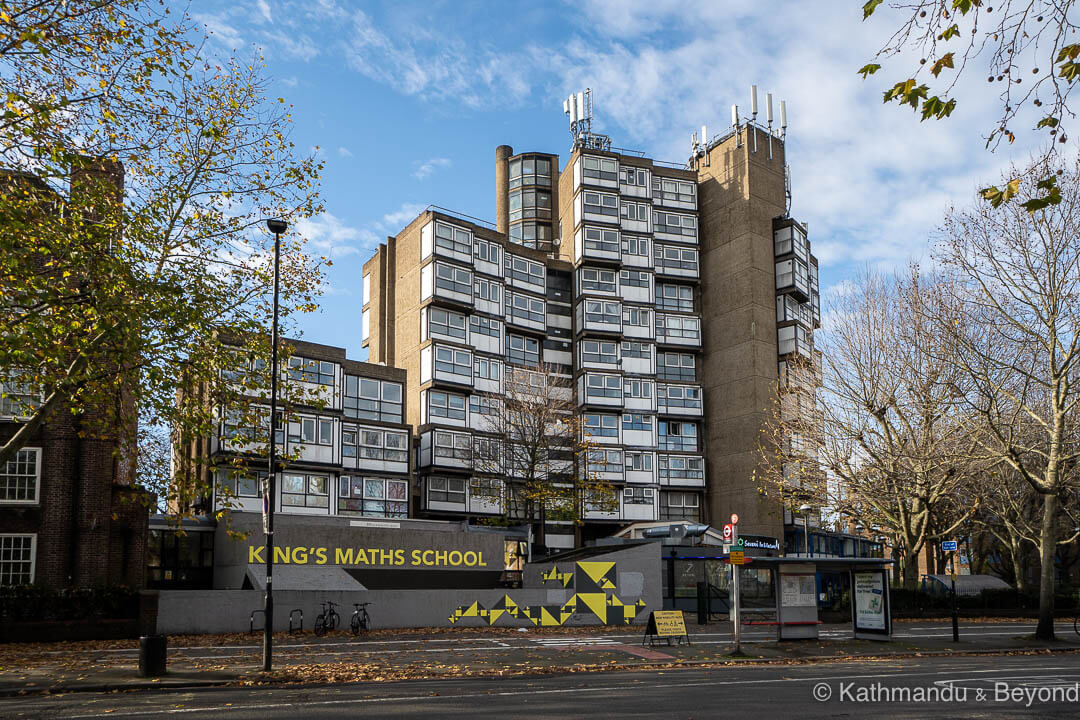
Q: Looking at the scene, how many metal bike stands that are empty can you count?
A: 2